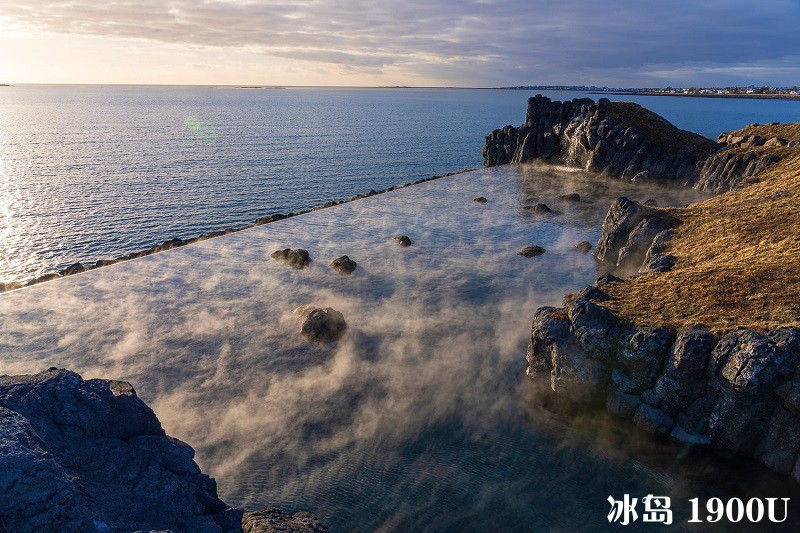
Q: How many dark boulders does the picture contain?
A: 9